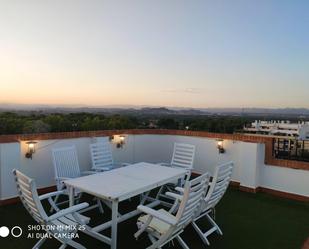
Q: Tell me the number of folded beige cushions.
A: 1